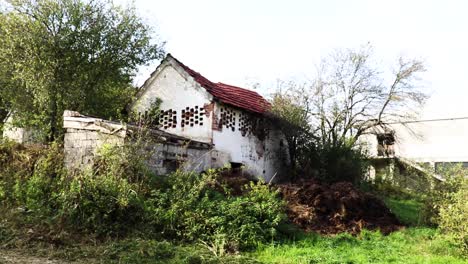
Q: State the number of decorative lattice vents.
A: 4